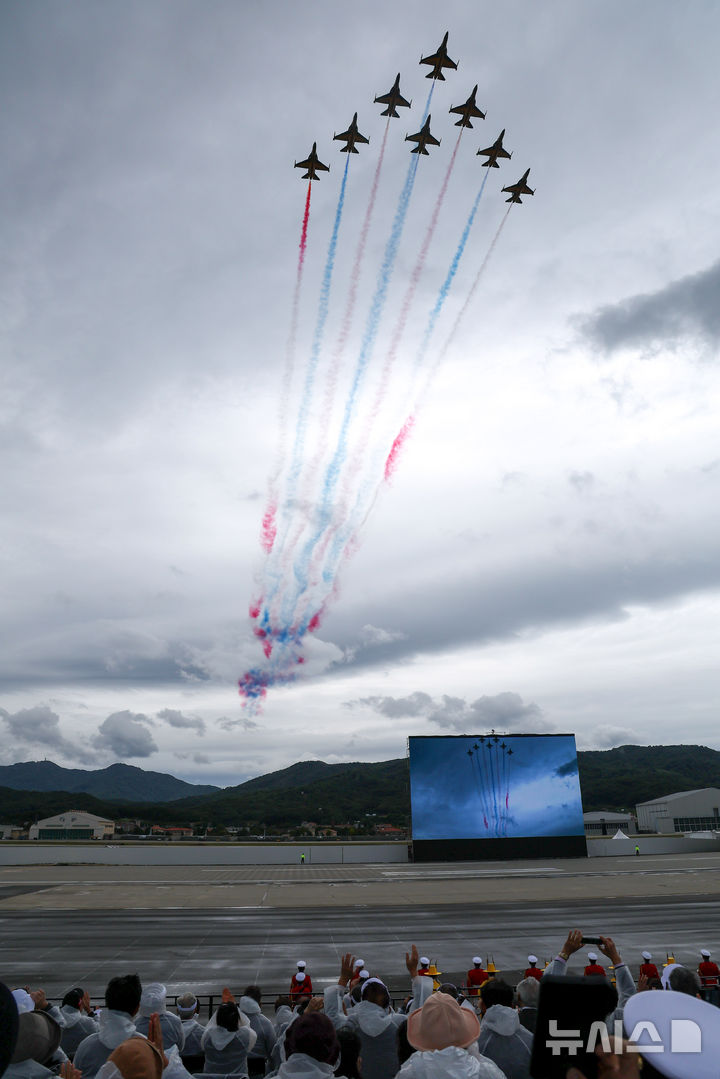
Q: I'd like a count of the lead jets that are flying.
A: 1